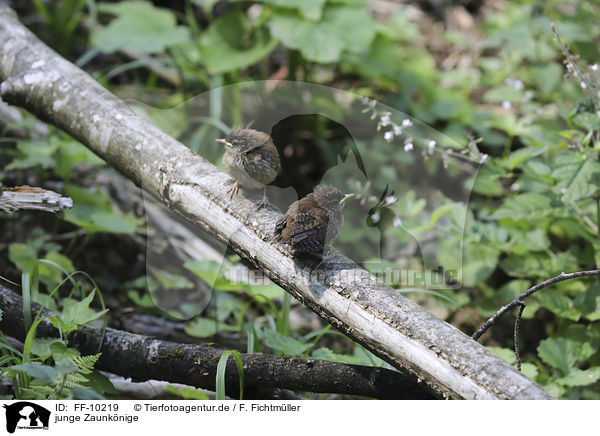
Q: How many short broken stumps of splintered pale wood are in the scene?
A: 1